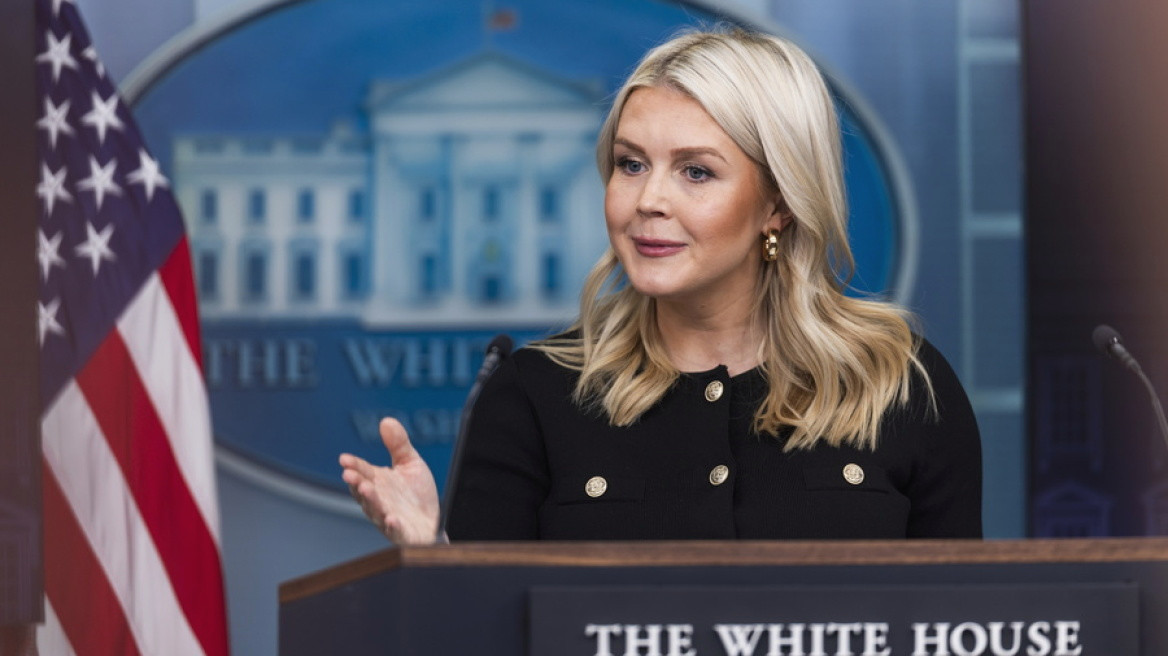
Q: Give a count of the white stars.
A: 11